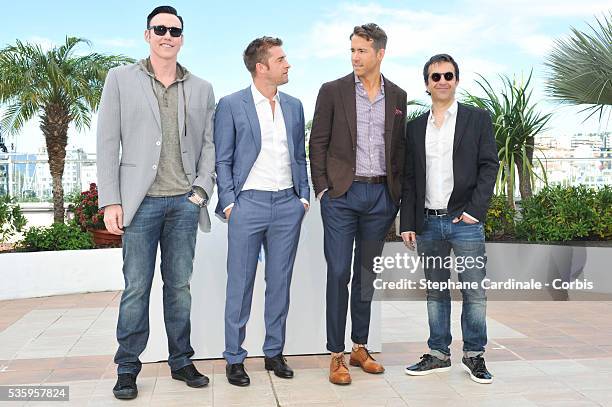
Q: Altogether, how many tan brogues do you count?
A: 2